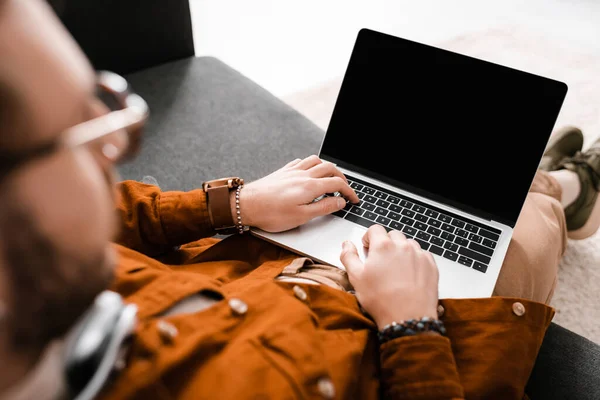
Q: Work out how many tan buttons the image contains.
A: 6